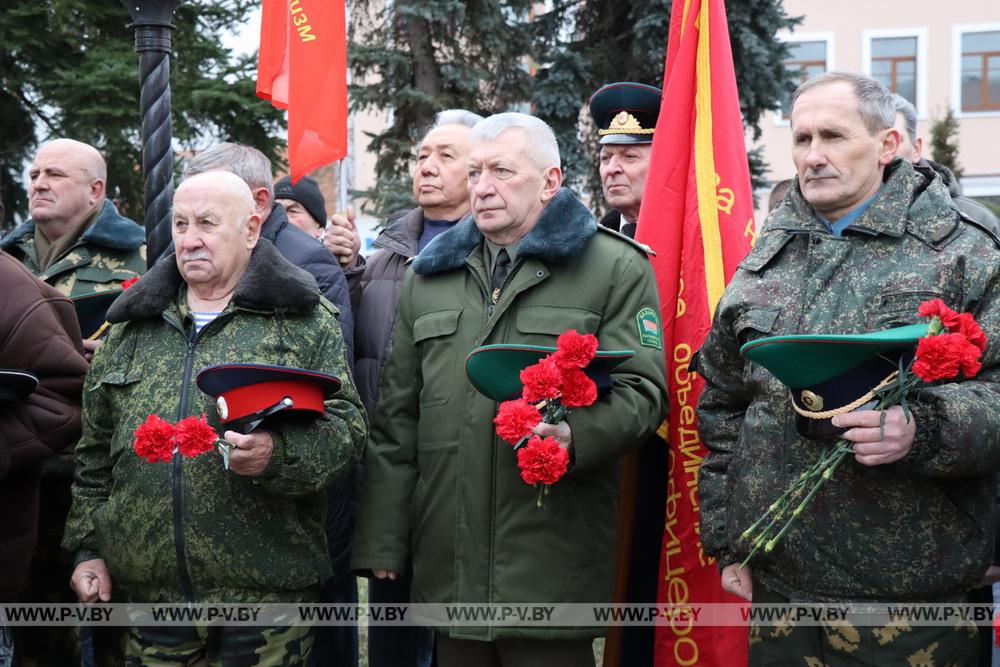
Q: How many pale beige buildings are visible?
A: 1